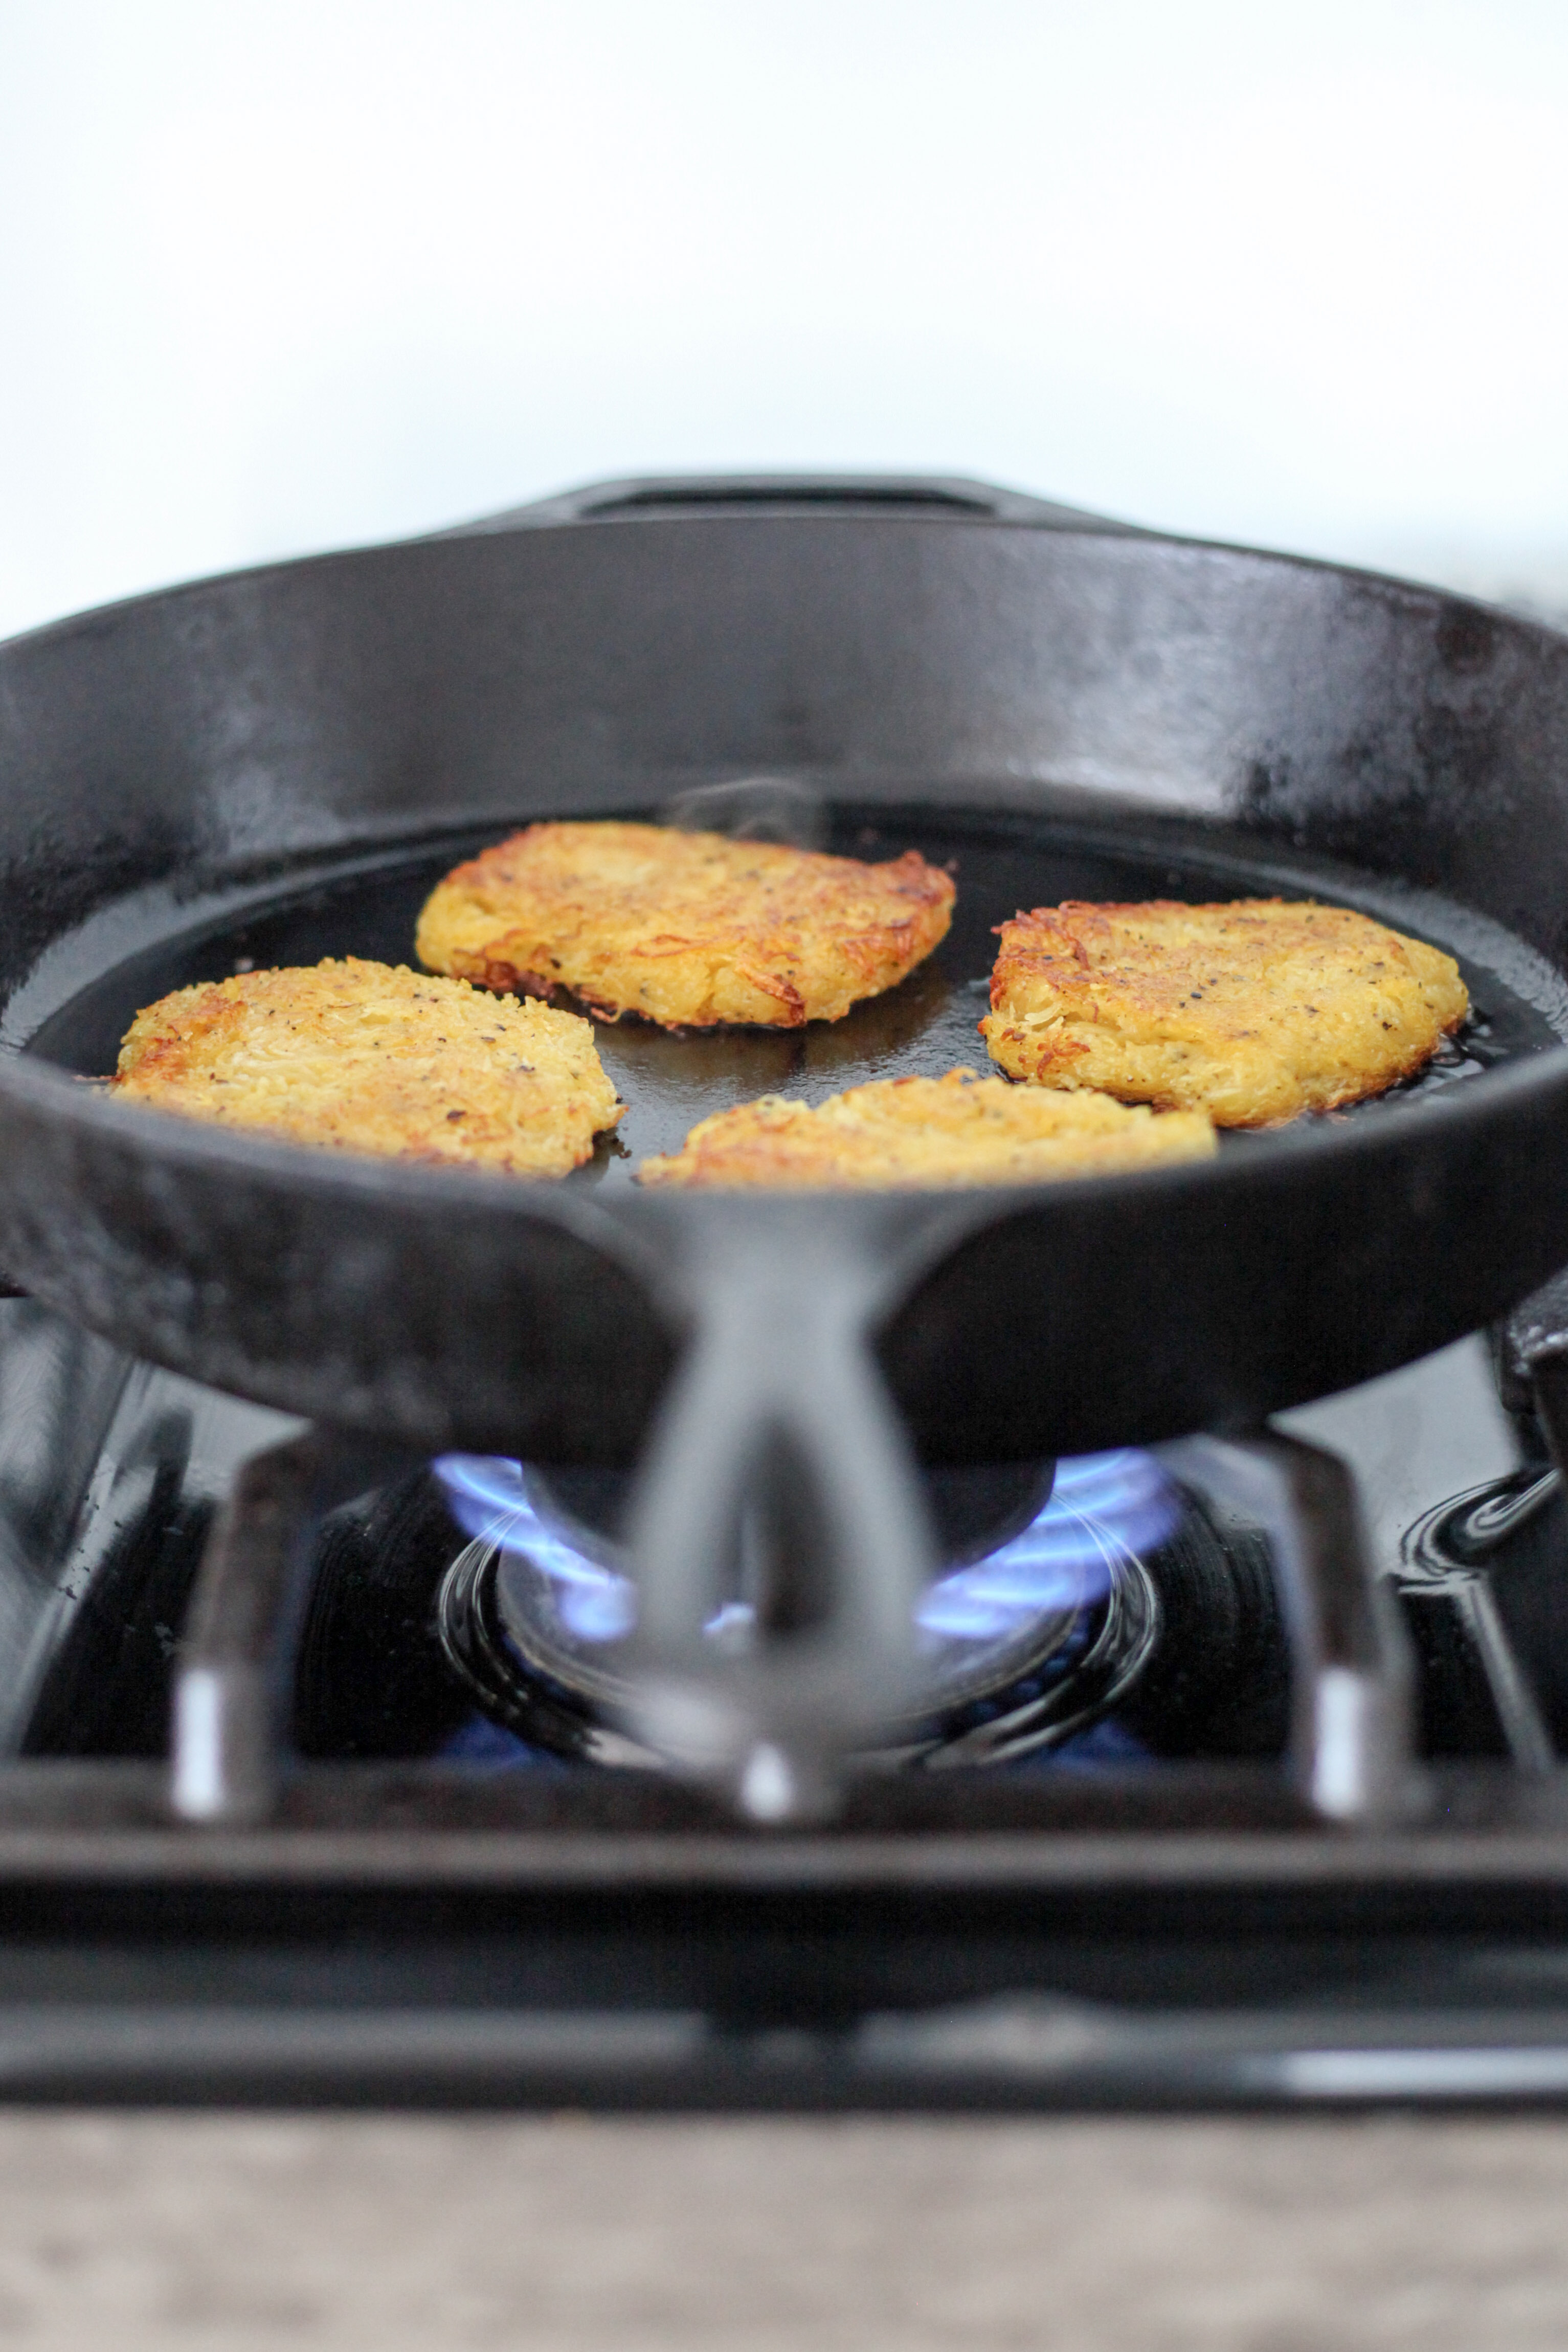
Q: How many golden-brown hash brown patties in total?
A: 4